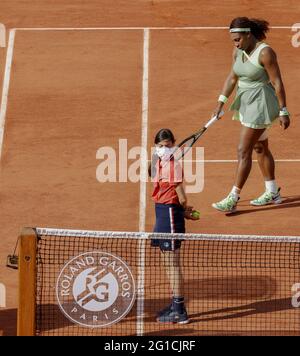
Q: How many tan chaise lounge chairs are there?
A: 0